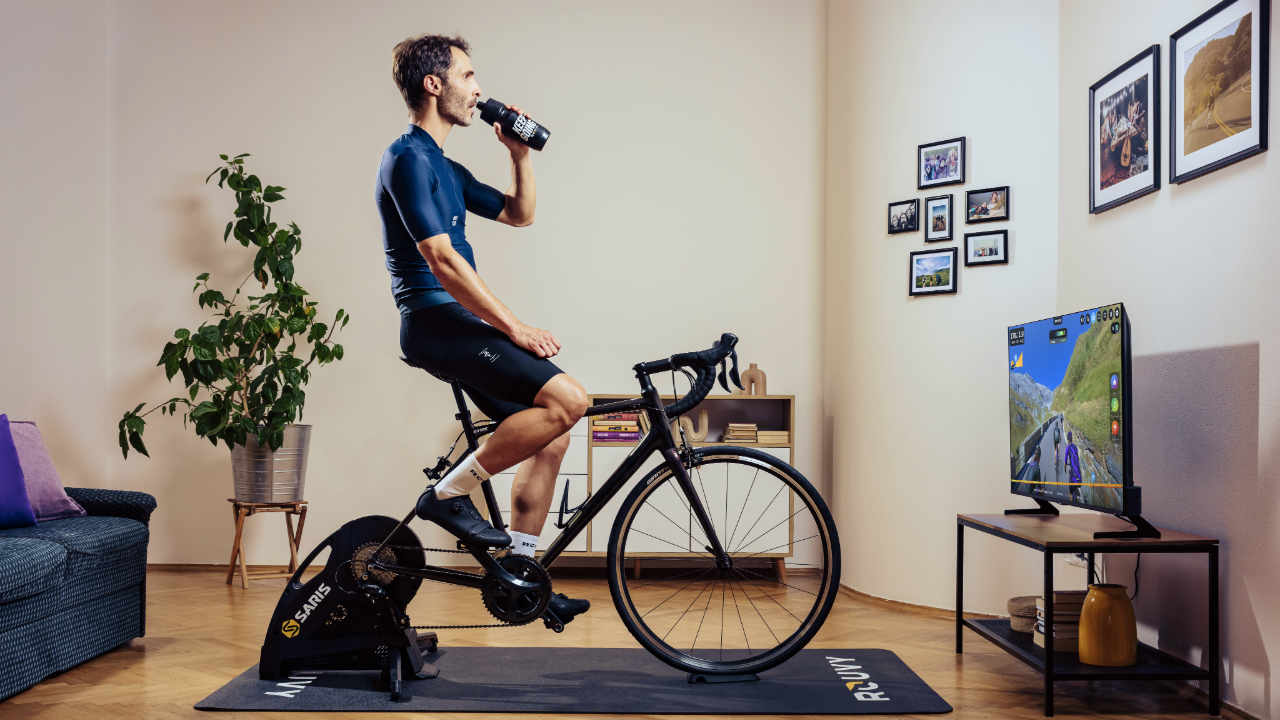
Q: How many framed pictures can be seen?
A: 8